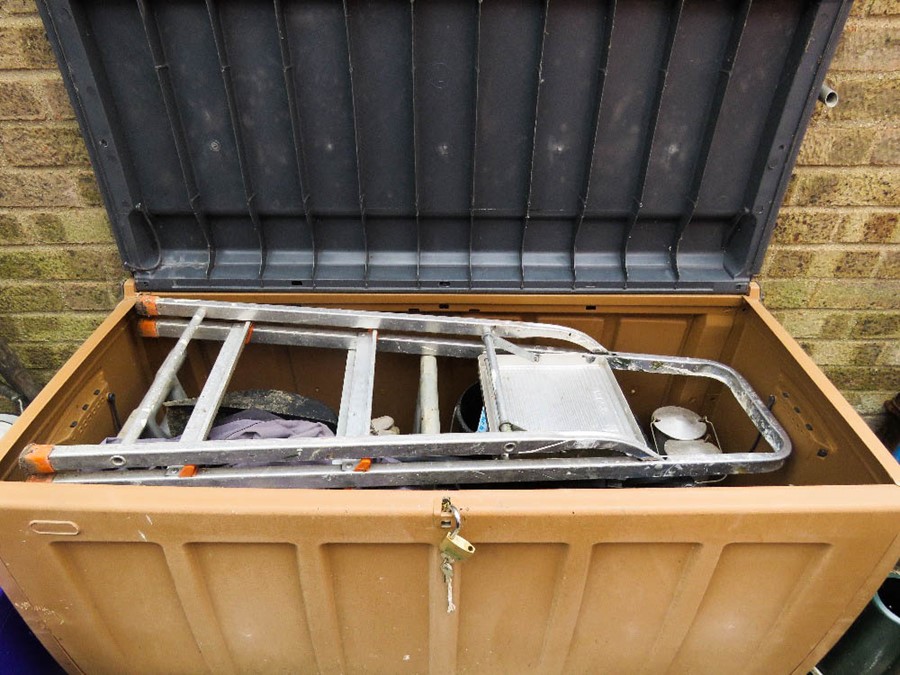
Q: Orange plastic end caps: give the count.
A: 4